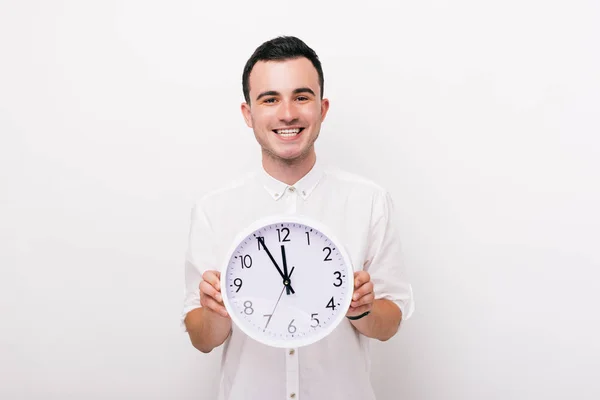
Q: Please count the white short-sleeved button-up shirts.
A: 1